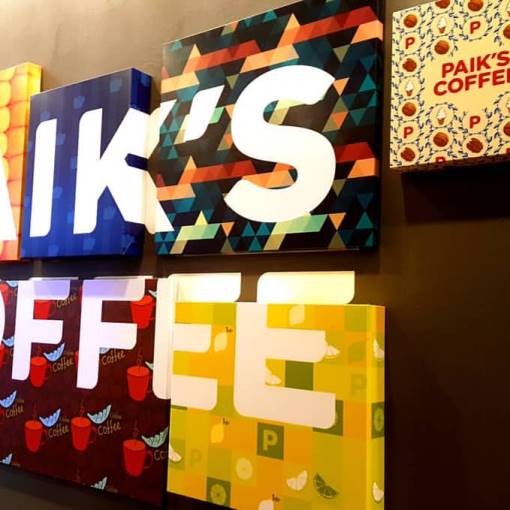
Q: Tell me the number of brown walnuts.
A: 11